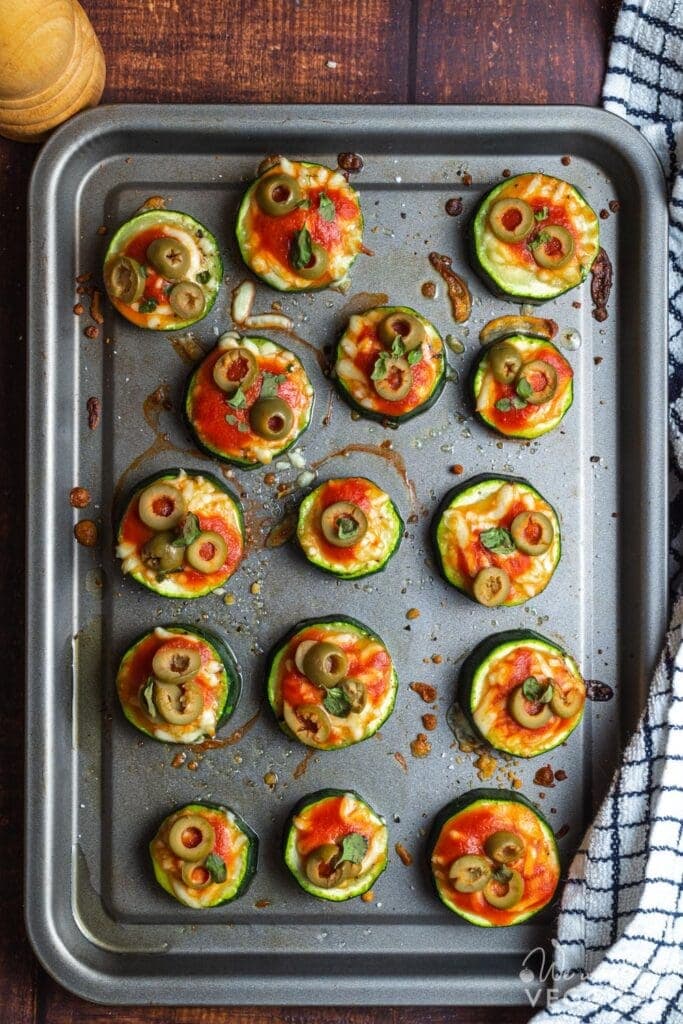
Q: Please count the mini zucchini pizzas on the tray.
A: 15